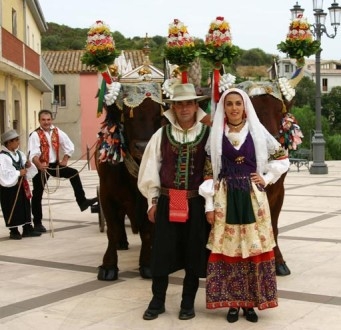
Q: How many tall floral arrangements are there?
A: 4